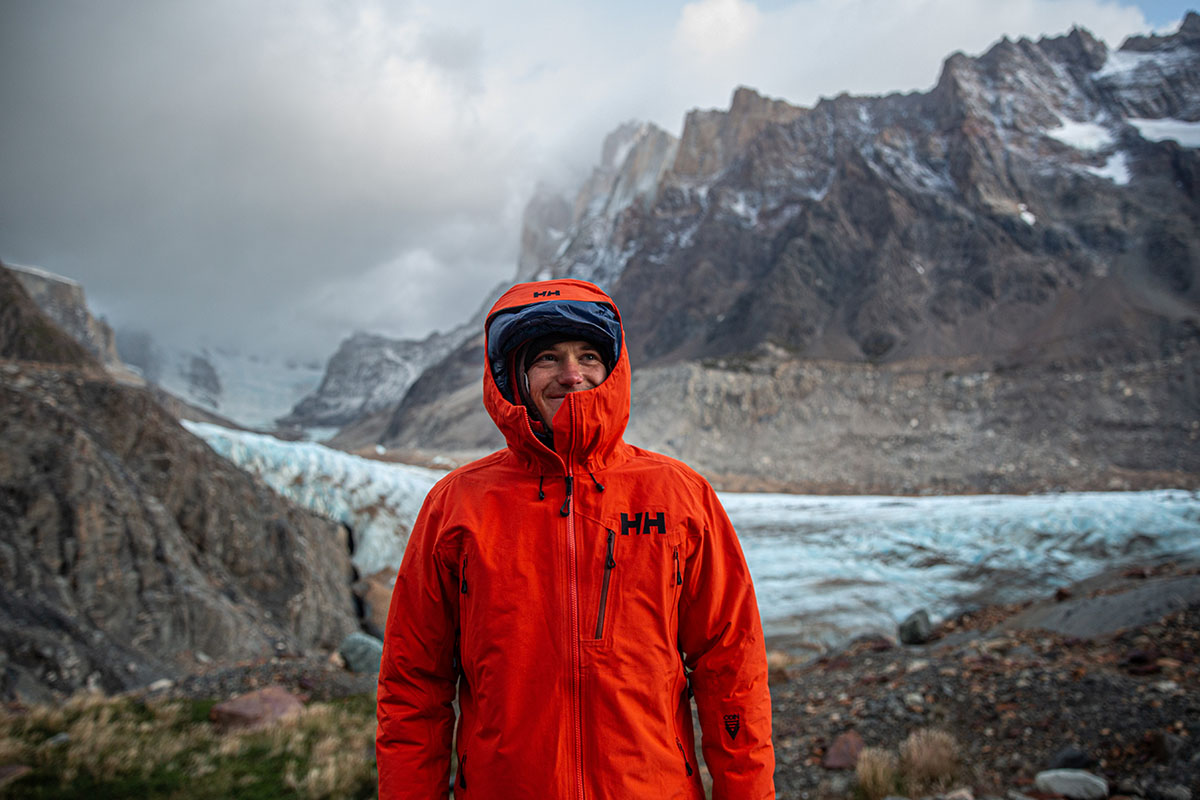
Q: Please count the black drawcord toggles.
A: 2